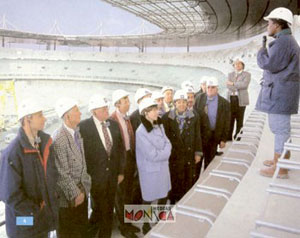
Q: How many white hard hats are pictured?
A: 15